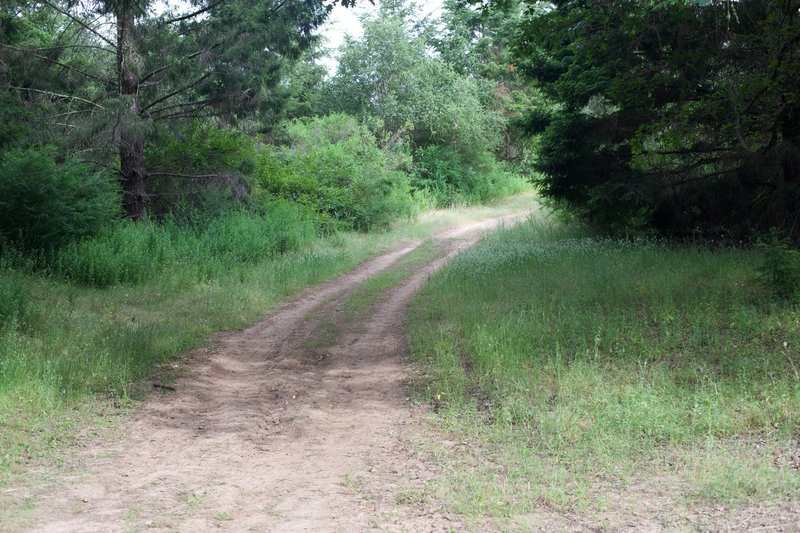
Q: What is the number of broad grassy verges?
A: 2